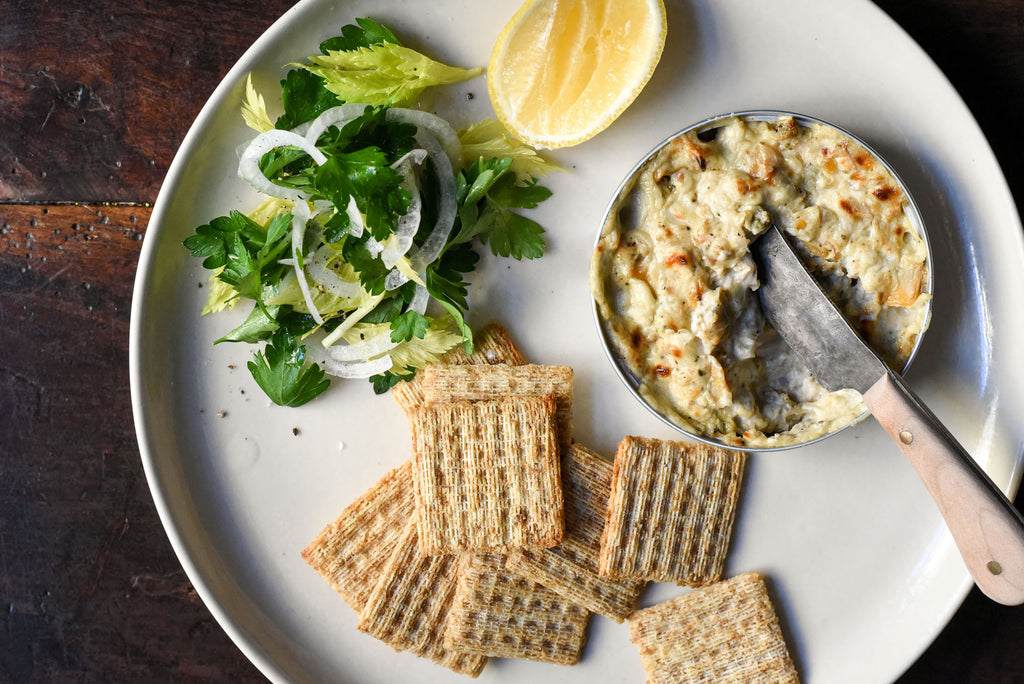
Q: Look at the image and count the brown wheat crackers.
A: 9